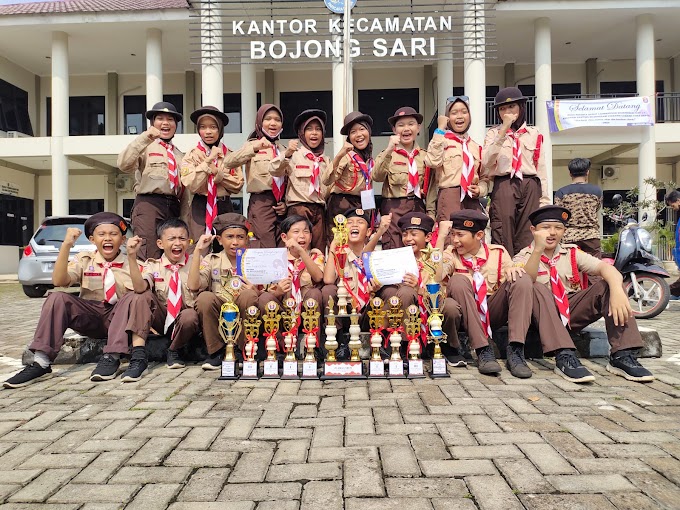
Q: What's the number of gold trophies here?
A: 10